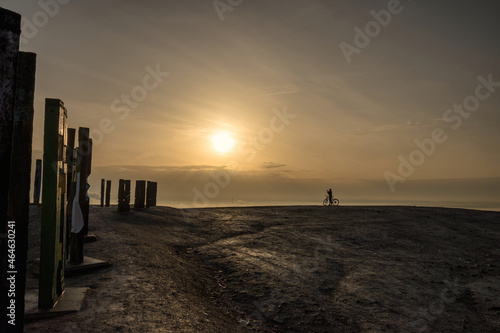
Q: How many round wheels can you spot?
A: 2